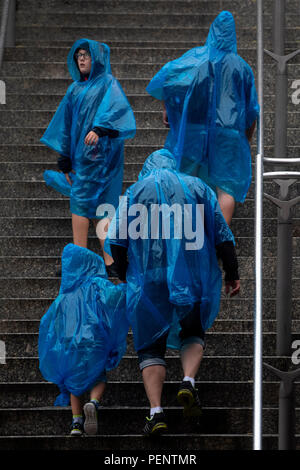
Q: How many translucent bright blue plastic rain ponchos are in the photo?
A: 4